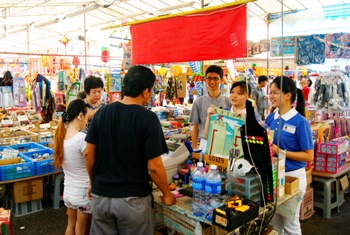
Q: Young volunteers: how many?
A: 3